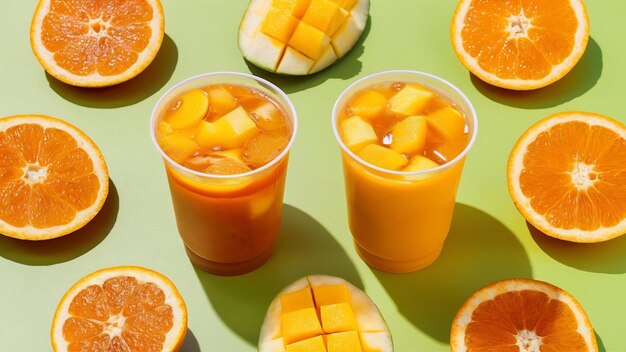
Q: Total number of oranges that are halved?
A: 6